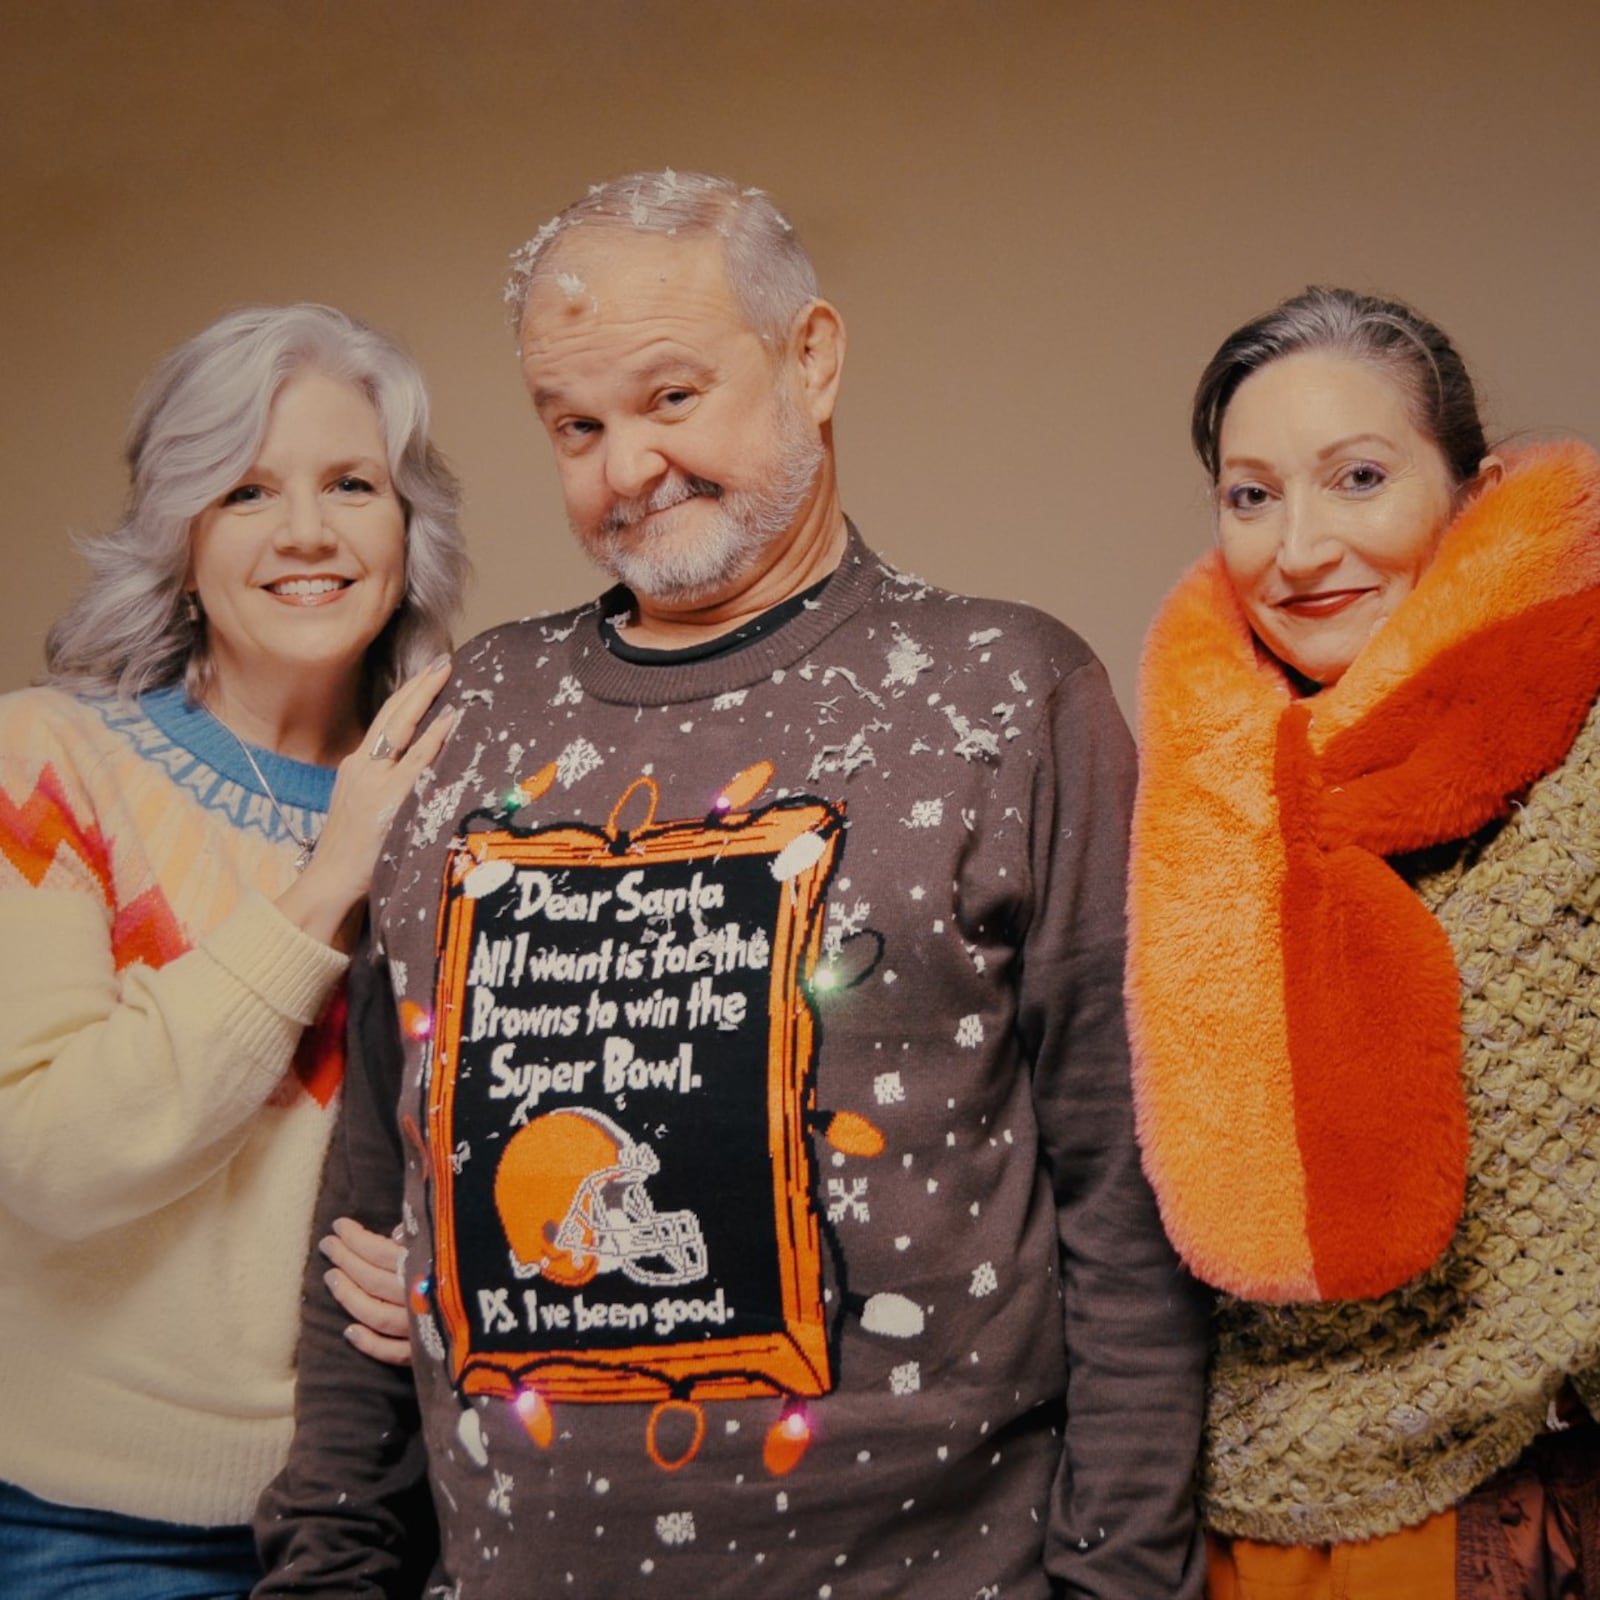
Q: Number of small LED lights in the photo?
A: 7